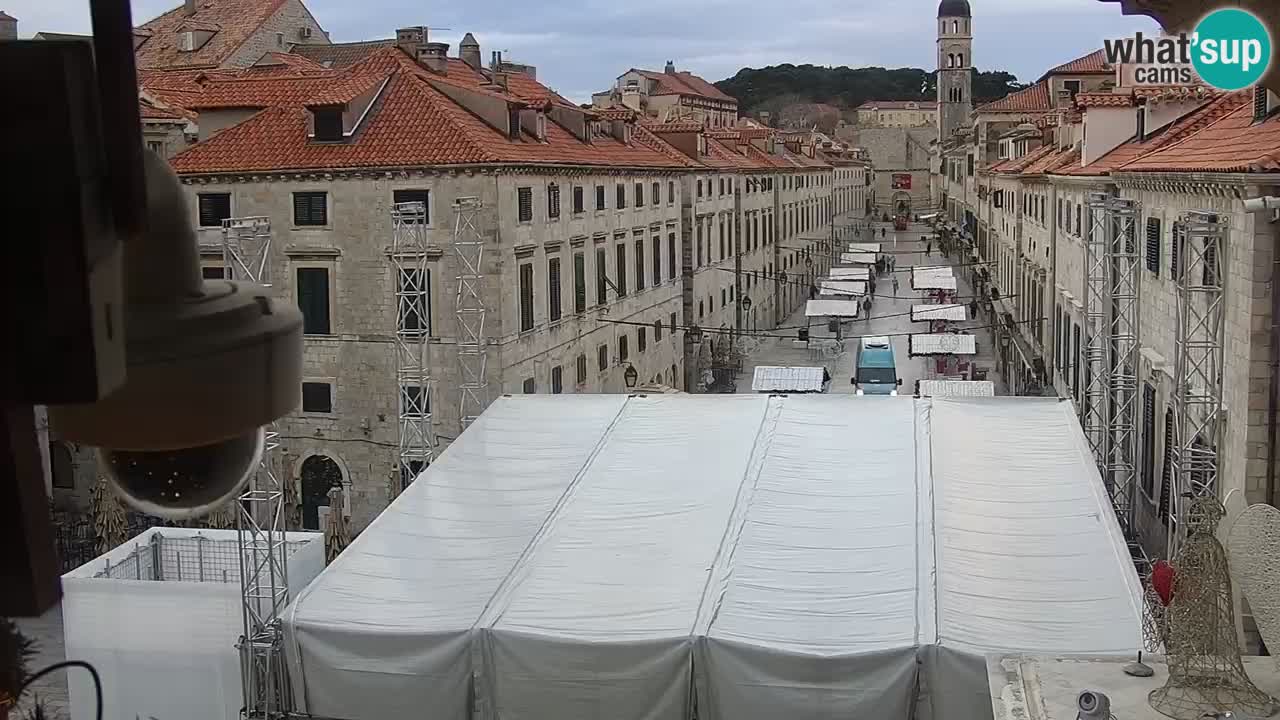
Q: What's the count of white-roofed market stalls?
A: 11